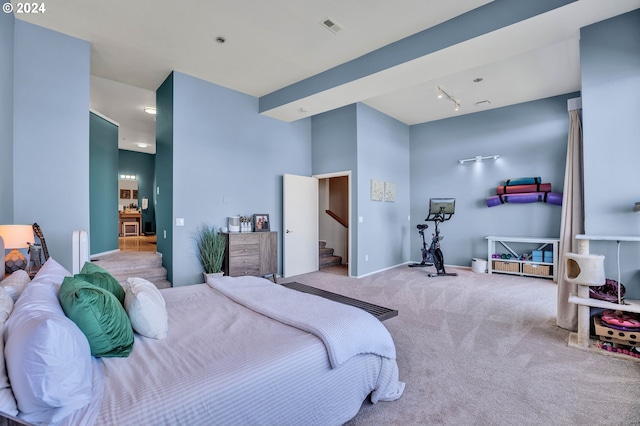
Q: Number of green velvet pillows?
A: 2